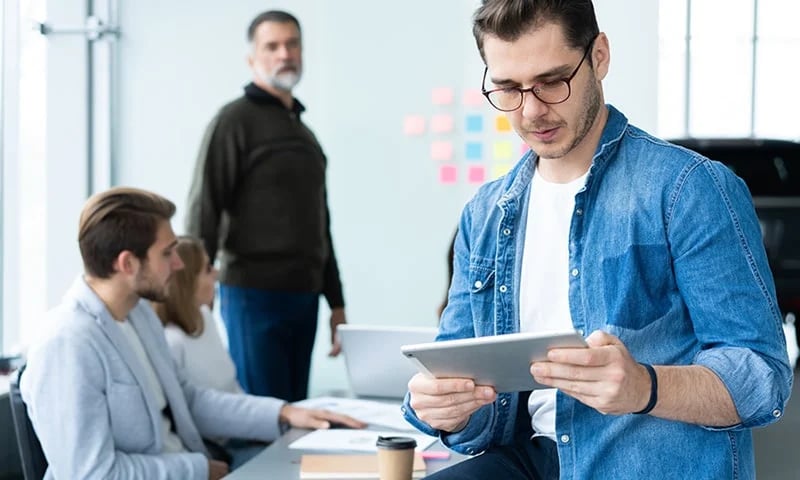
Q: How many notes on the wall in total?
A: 13